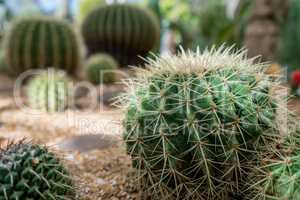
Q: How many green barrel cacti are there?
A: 7